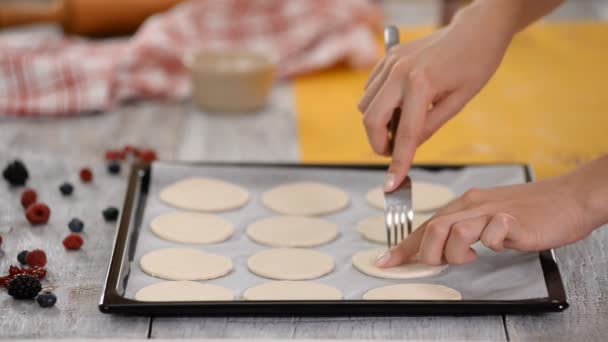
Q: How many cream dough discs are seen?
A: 12